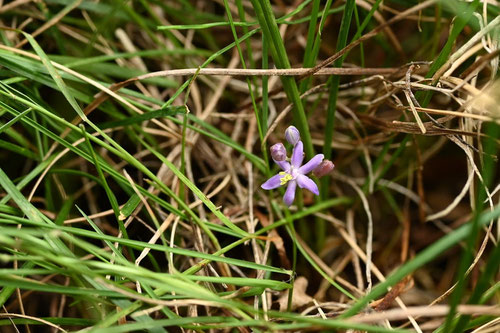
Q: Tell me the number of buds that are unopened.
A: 3